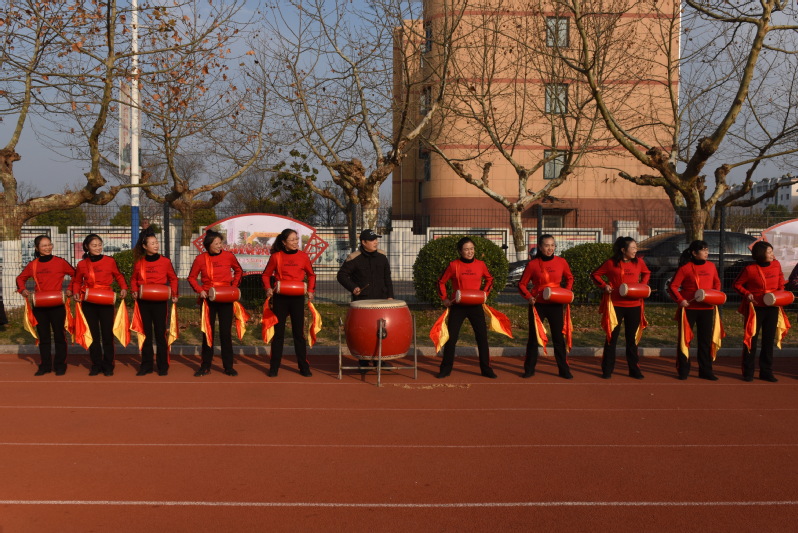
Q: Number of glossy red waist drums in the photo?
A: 10